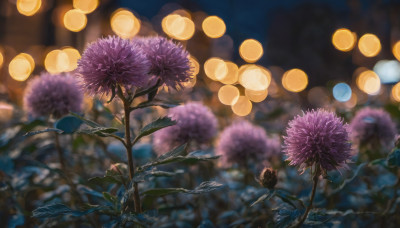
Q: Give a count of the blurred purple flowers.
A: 4